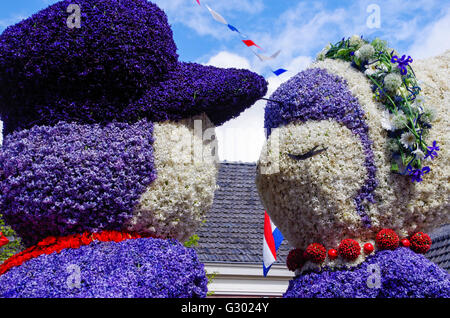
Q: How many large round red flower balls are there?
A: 5